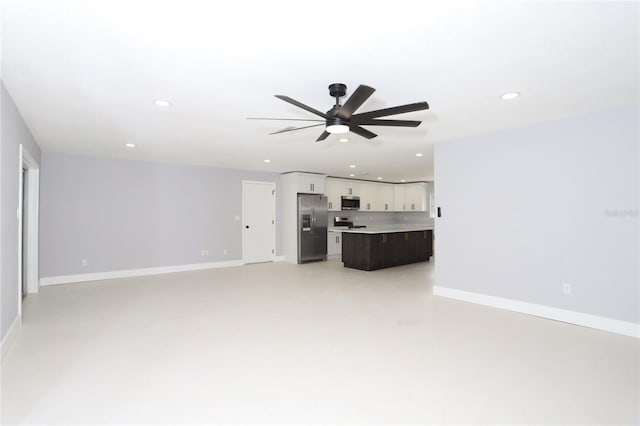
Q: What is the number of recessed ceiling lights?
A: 10